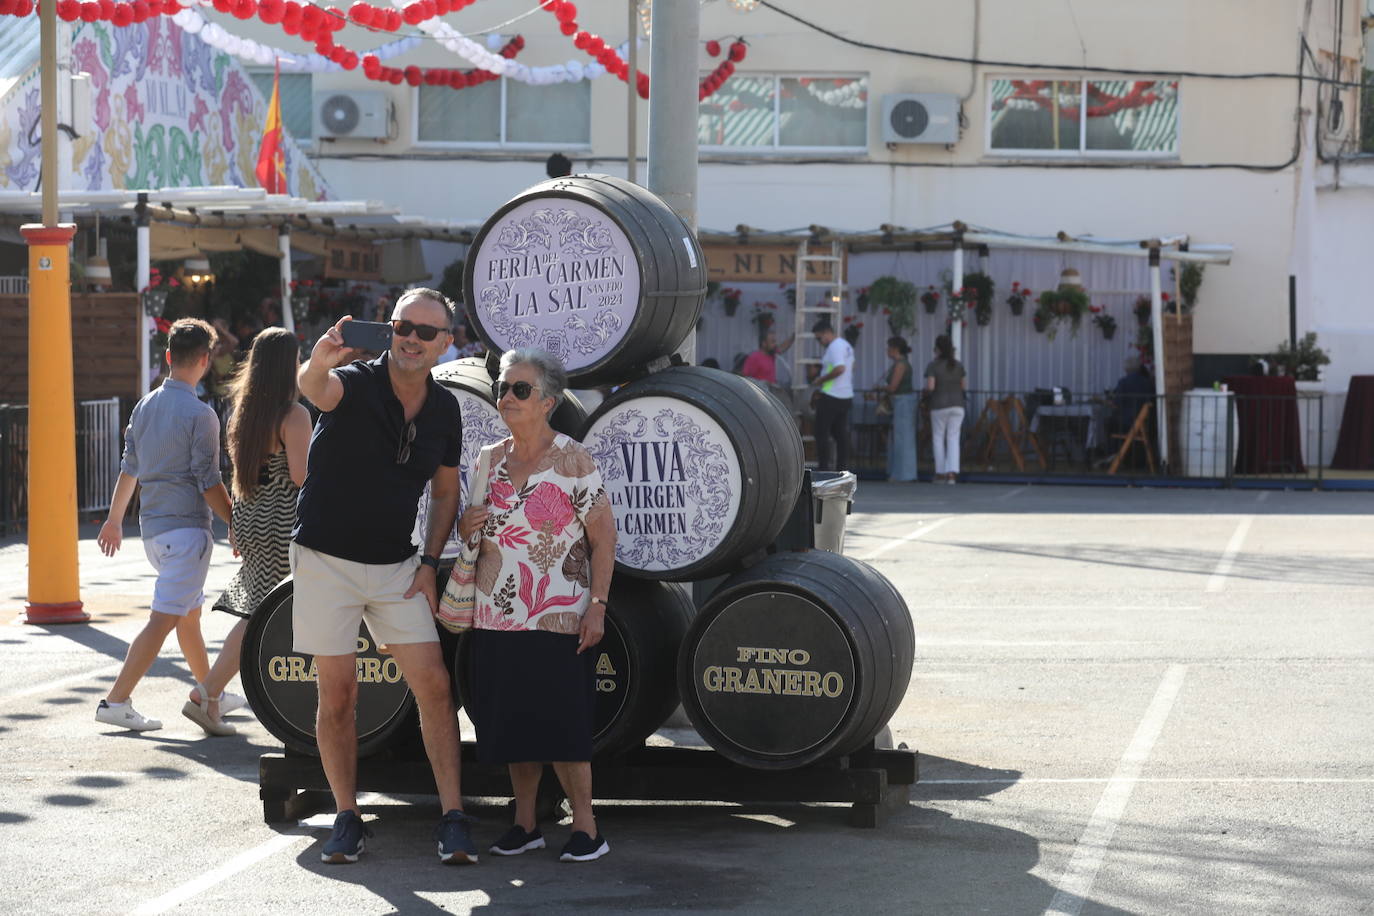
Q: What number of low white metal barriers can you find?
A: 1